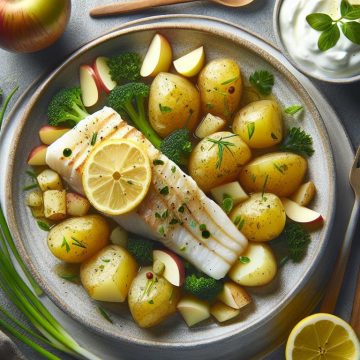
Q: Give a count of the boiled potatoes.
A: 10